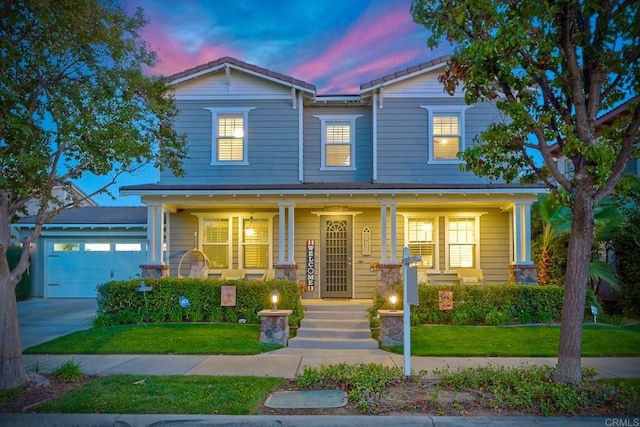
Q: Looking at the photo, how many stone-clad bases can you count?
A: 6